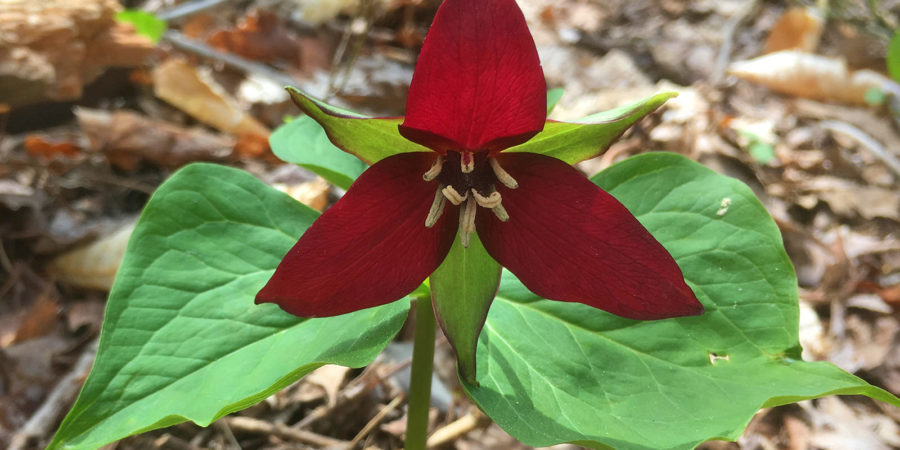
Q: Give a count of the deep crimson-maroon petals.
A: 3